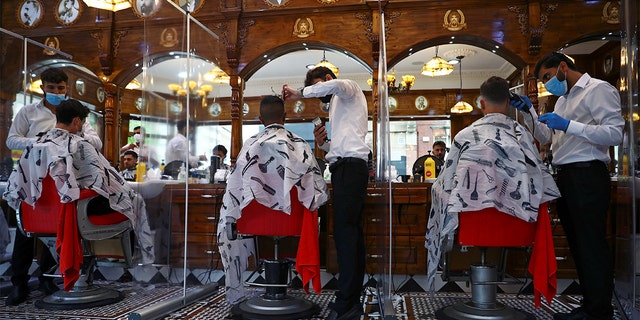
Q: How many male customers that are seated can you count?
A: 3